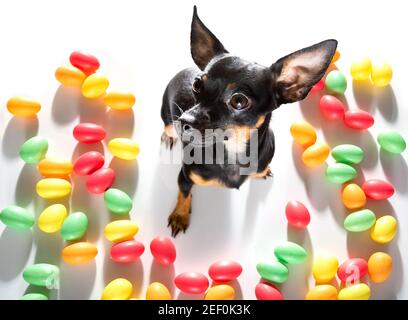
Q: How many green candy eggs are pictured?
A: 13